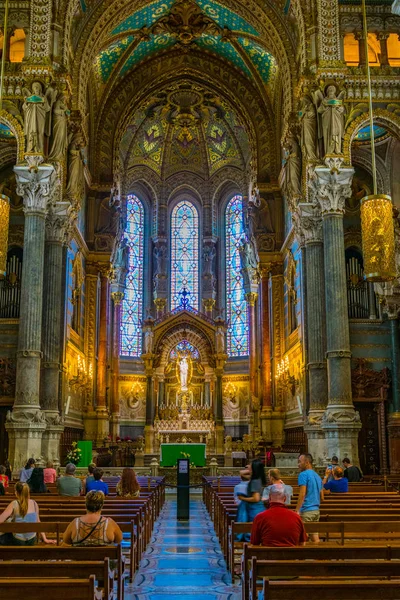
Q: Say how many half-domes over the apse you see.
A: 1